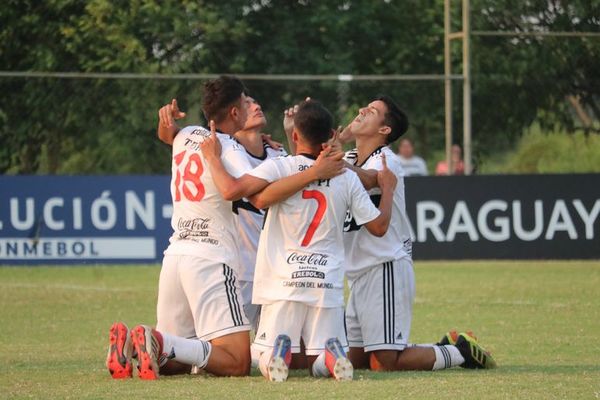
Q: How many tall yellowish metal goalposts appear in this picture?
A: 2